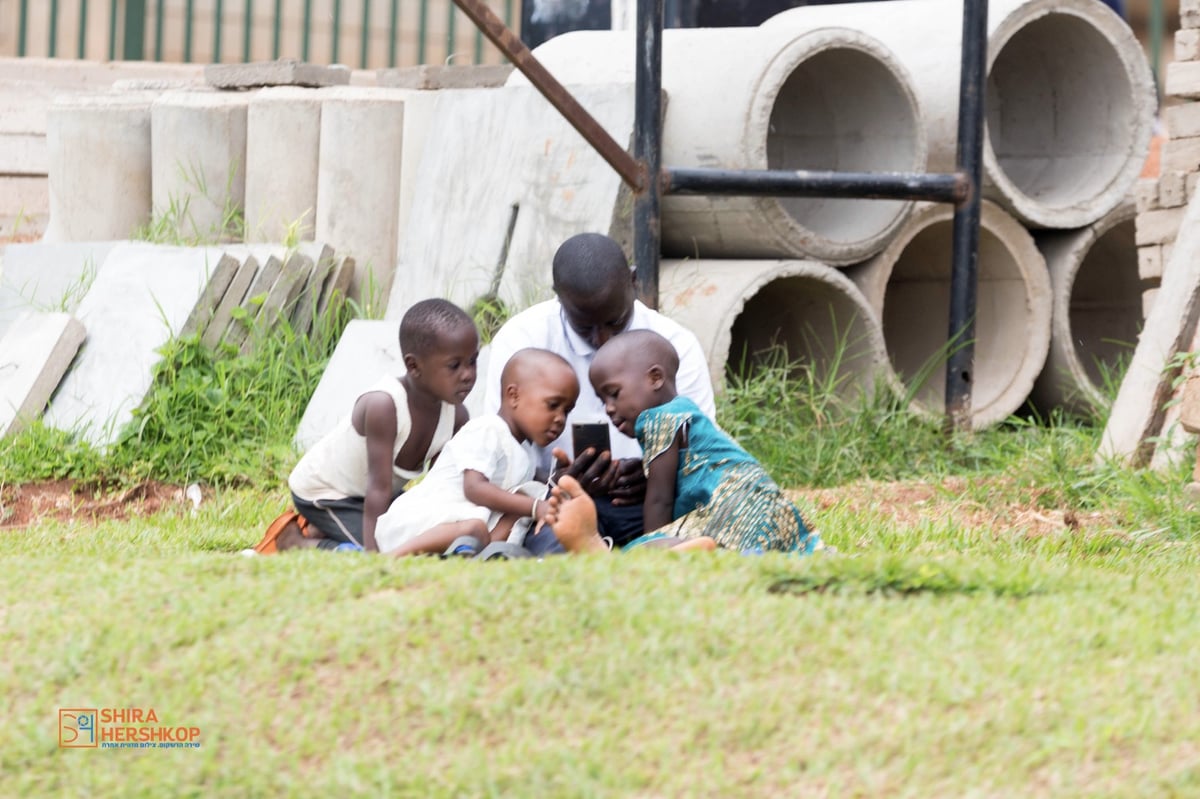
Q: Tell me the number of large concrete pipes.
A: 5